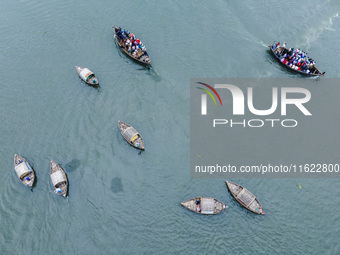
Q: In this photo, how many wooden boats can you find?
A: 8